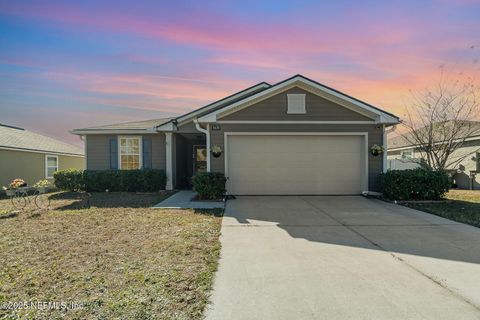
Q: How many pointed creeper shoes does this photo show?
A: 0